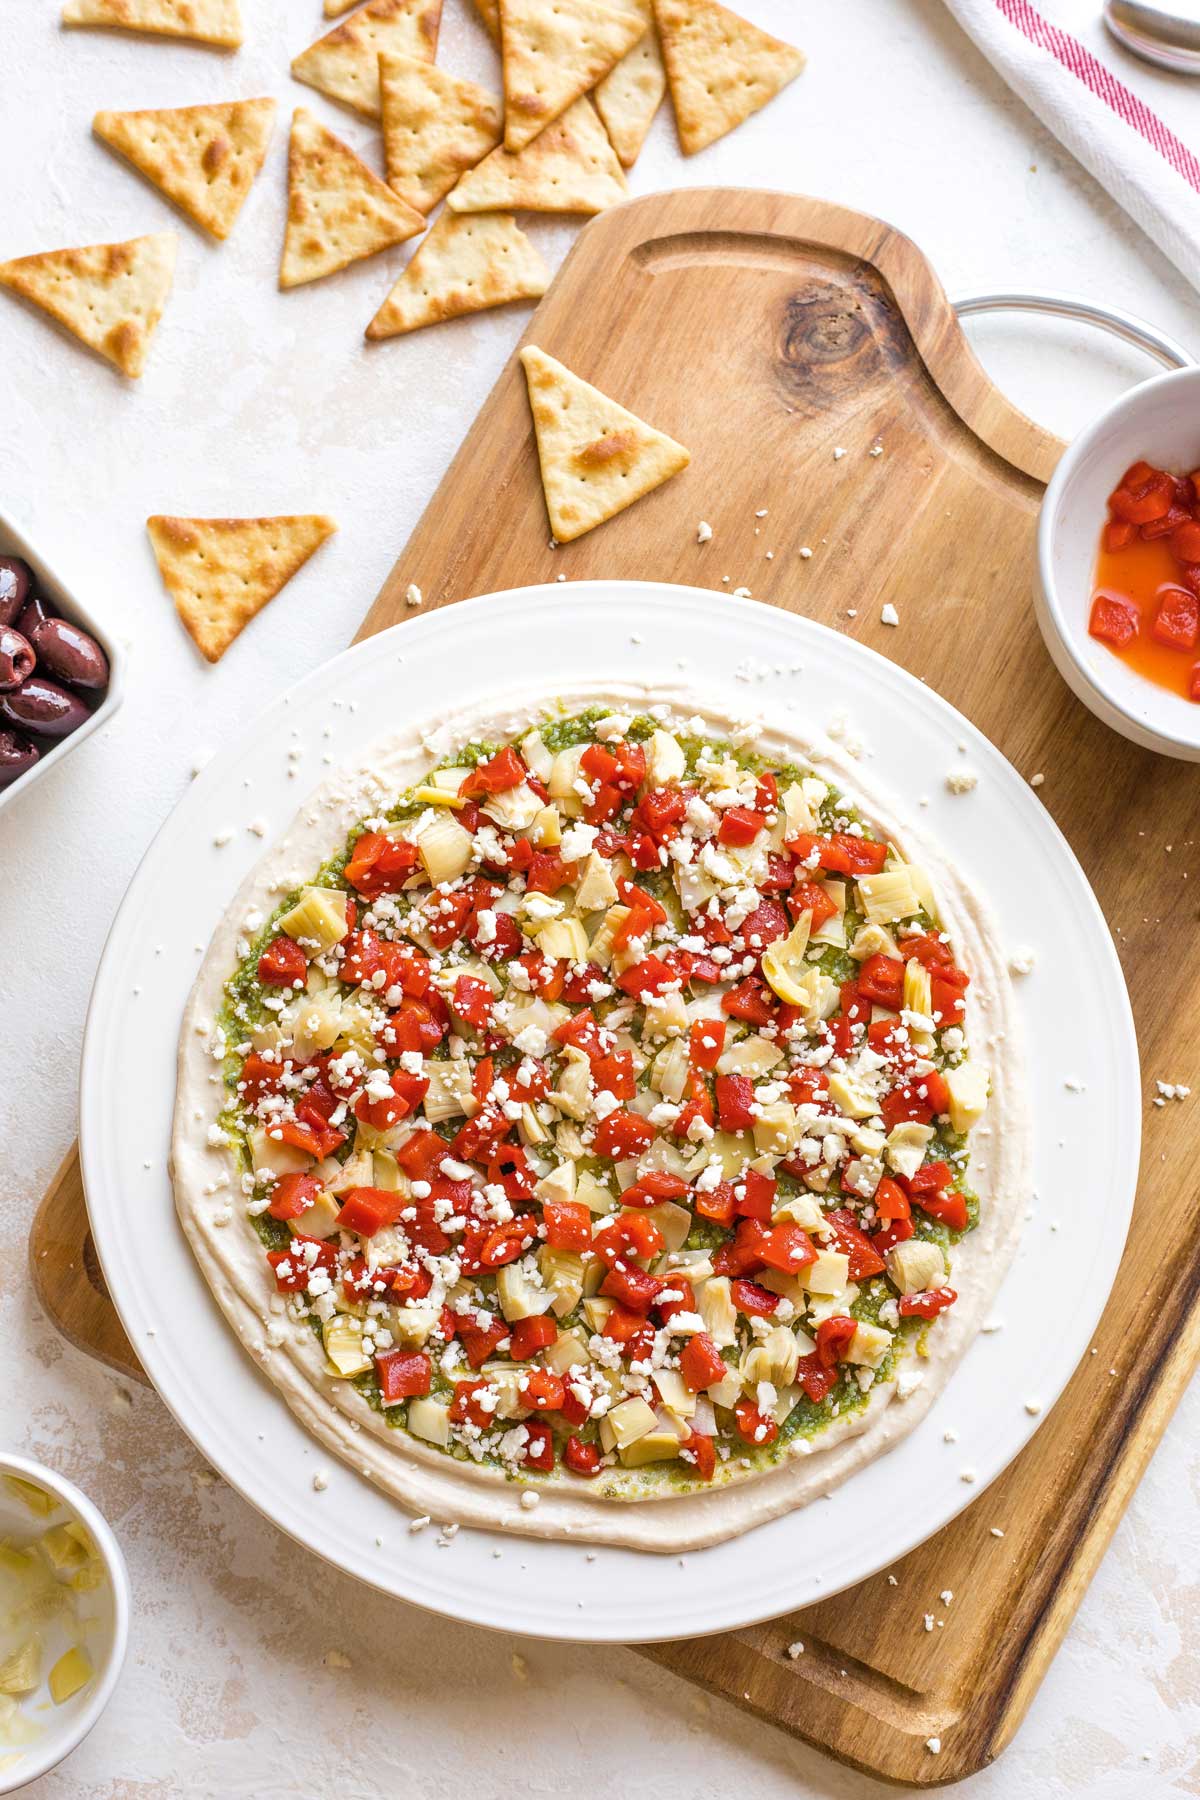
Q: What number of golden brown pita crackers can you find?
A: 15